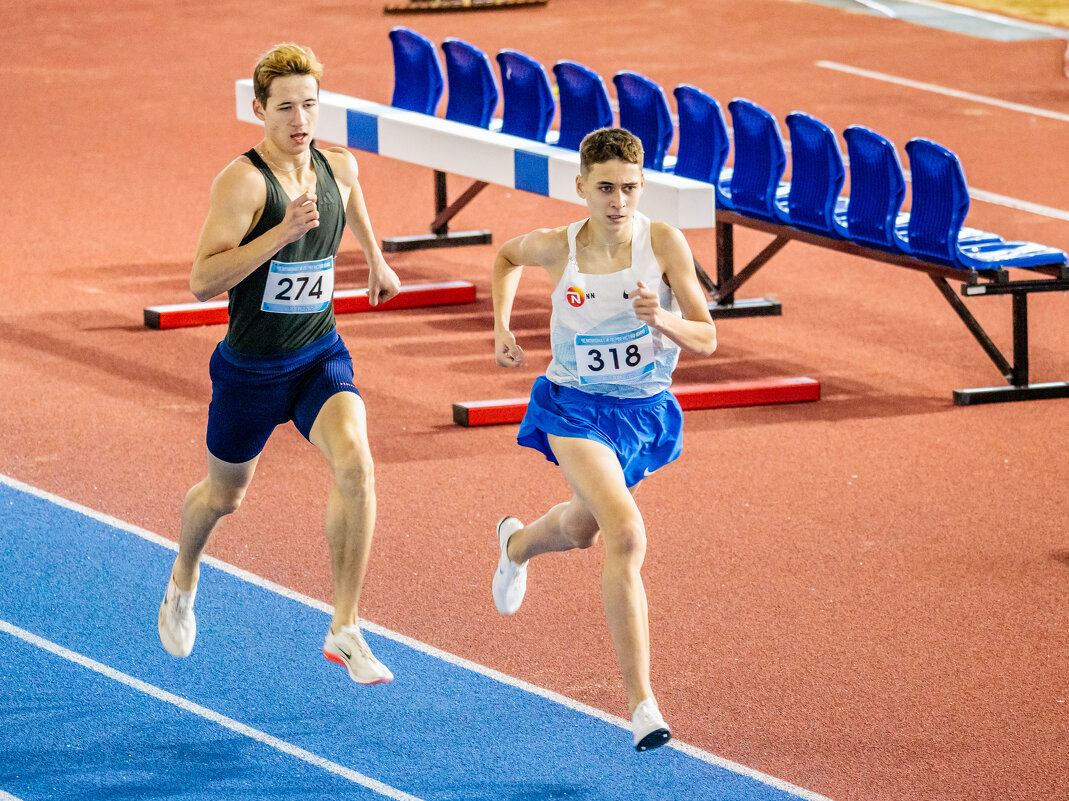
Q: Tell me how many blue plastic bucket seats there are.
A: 10